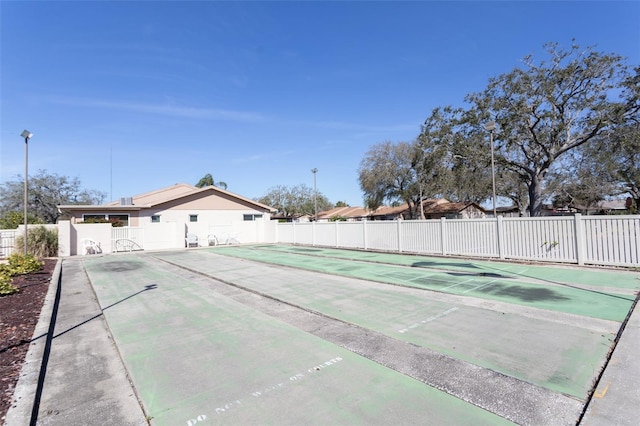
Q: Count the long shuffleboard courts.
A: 4